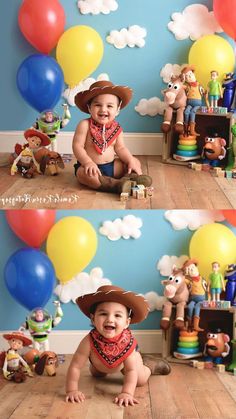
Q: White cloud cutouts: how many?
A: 11